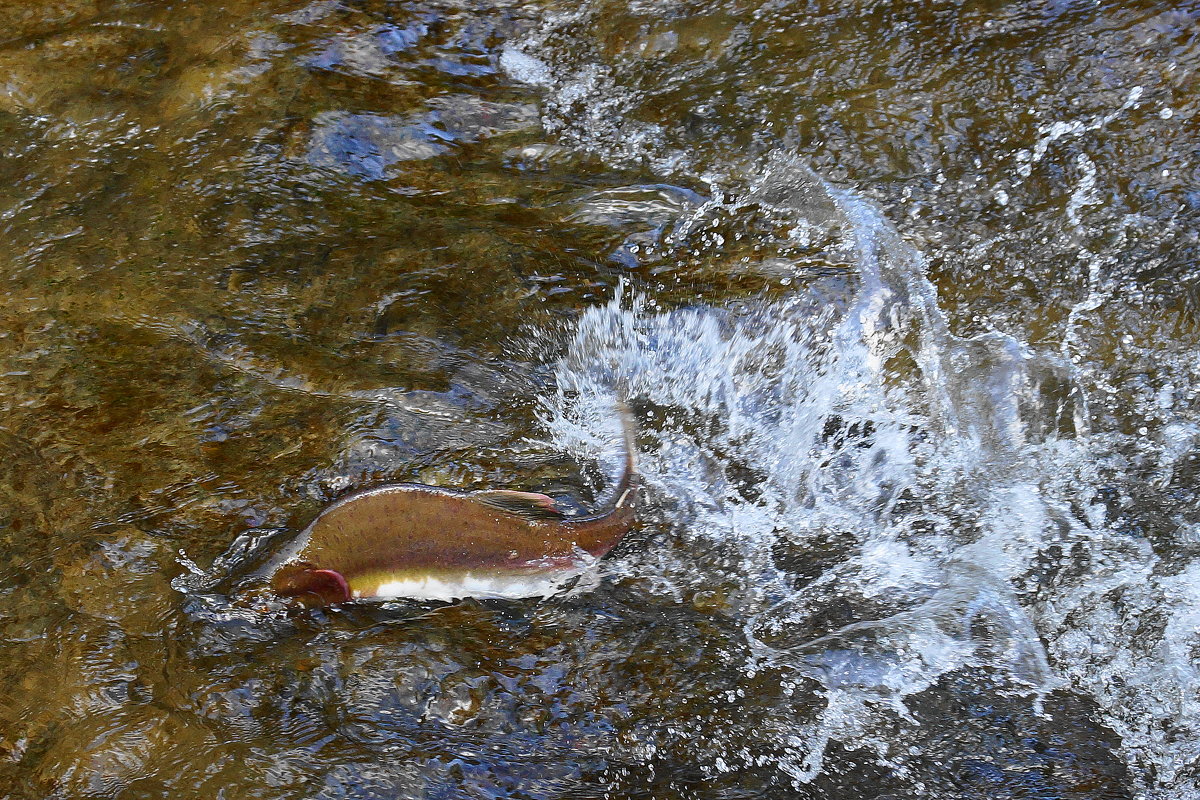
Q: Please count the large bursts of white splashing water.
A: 1